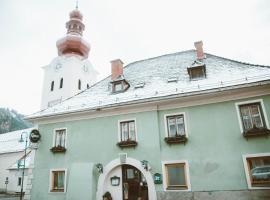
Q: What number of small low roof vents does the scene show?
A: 2